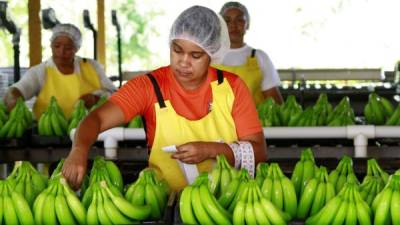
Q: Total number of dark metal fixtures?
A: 4